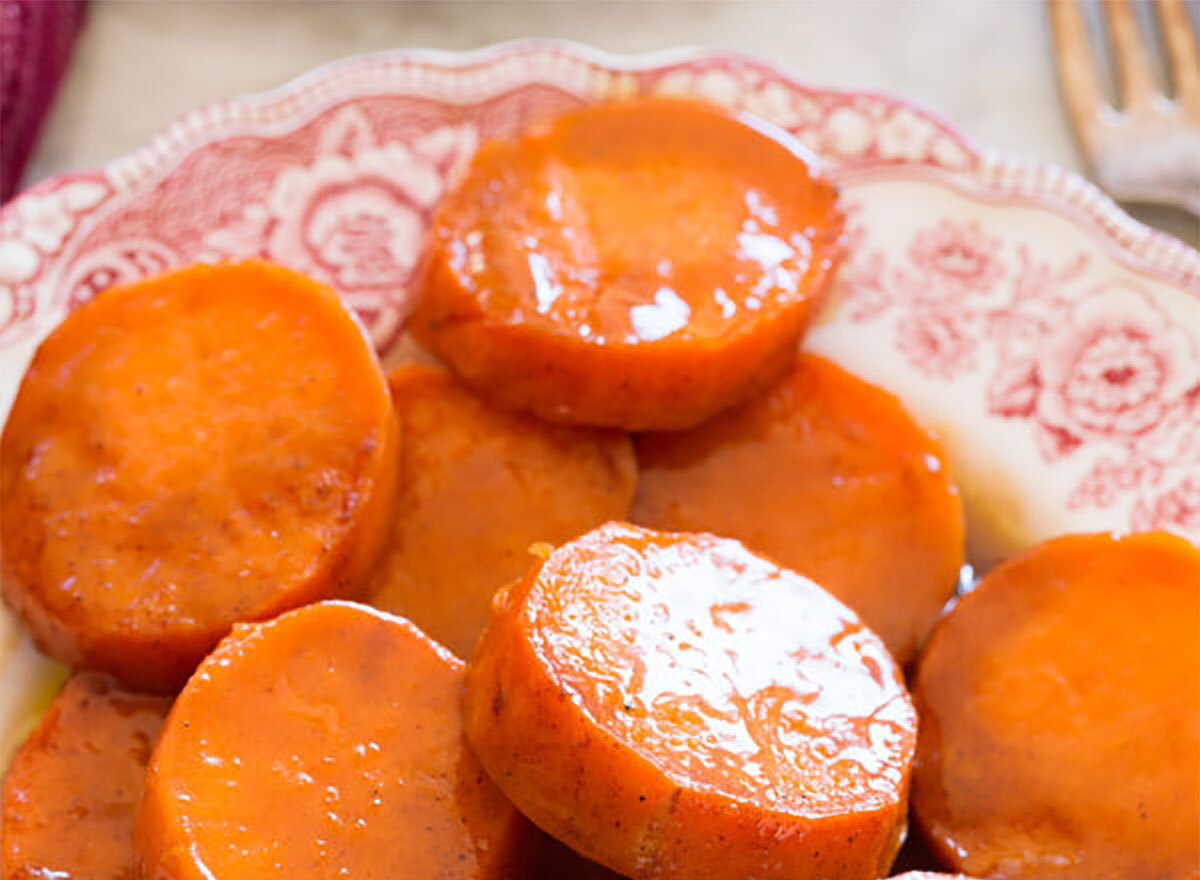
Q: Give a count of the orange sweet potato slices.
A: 8